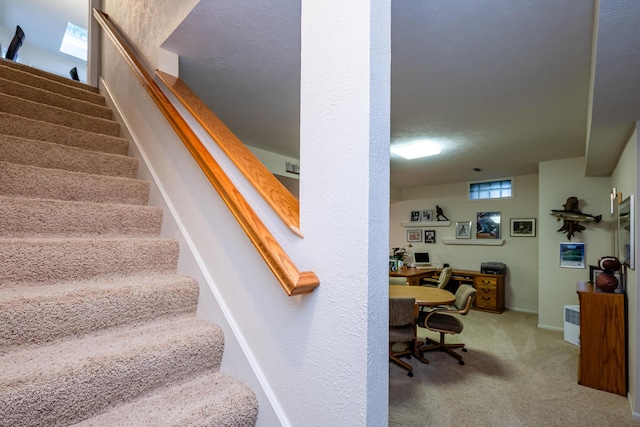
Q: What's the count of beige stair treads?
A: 12